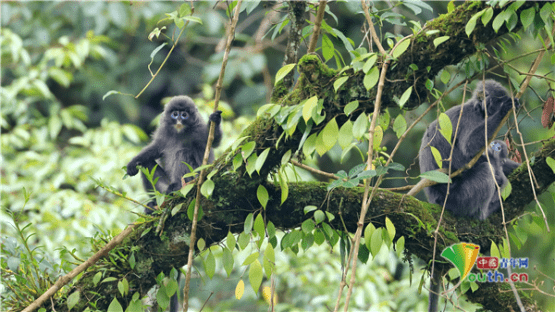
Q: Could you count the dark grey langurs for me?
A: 3